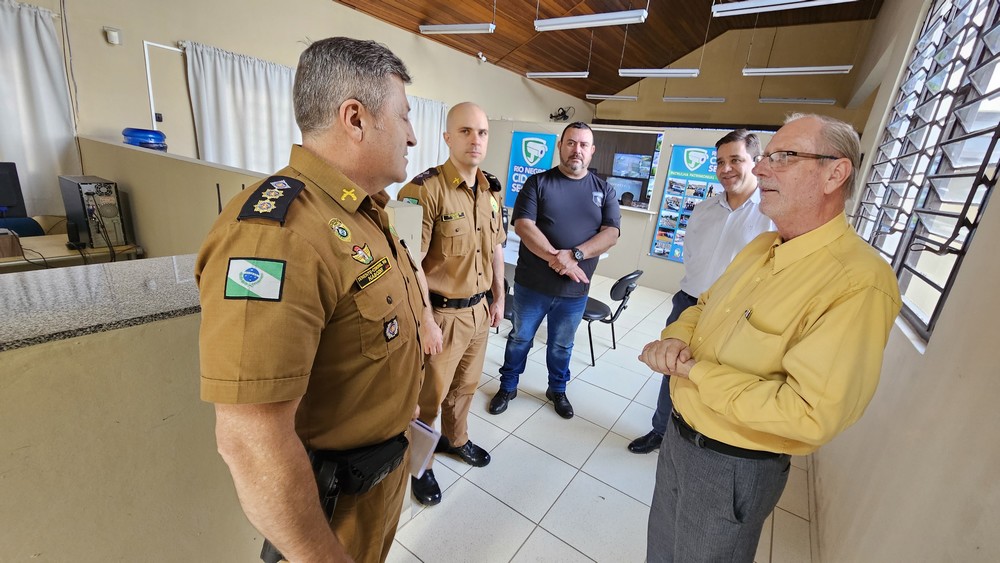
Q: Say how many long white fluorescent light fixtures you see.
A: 9